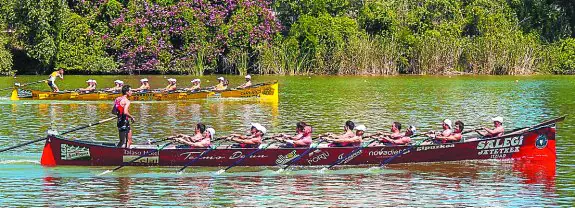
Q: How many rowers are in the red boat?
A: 13